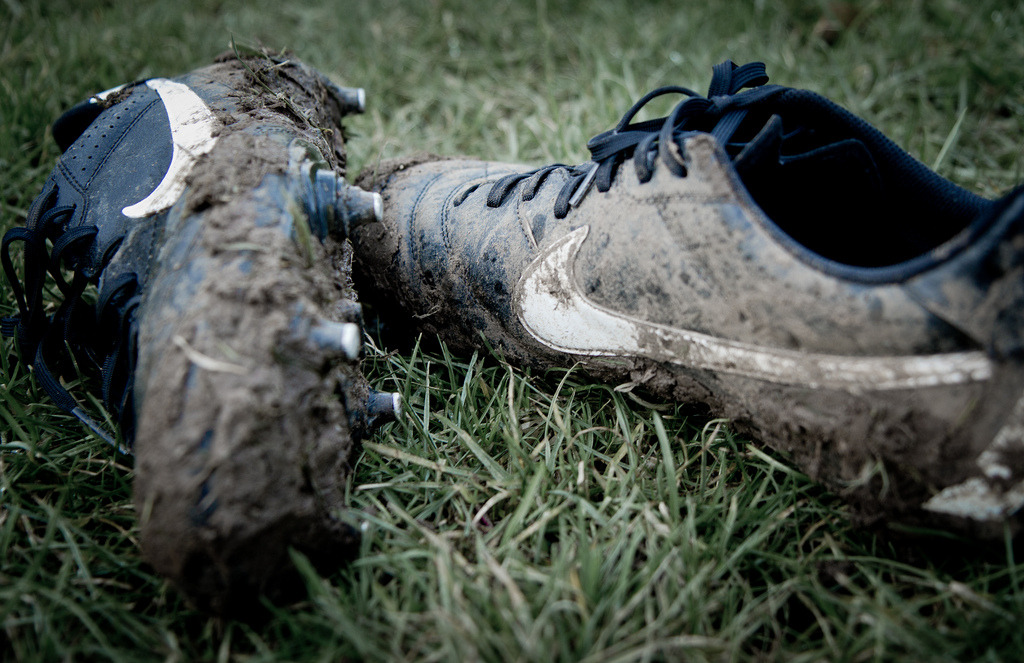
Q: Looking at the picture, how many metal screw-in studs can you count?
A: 4